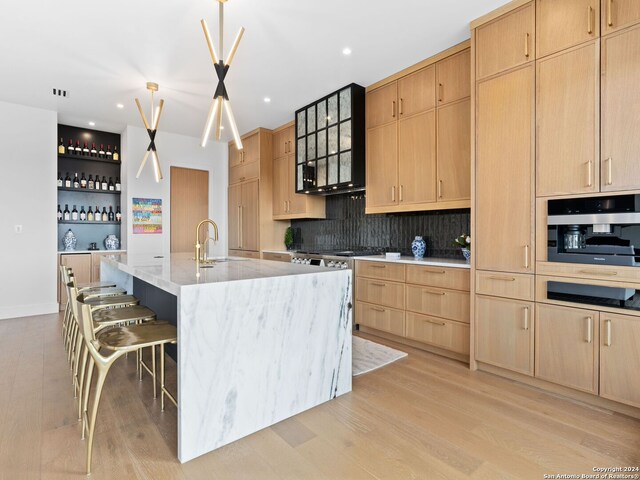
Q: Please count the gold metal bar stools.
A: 5